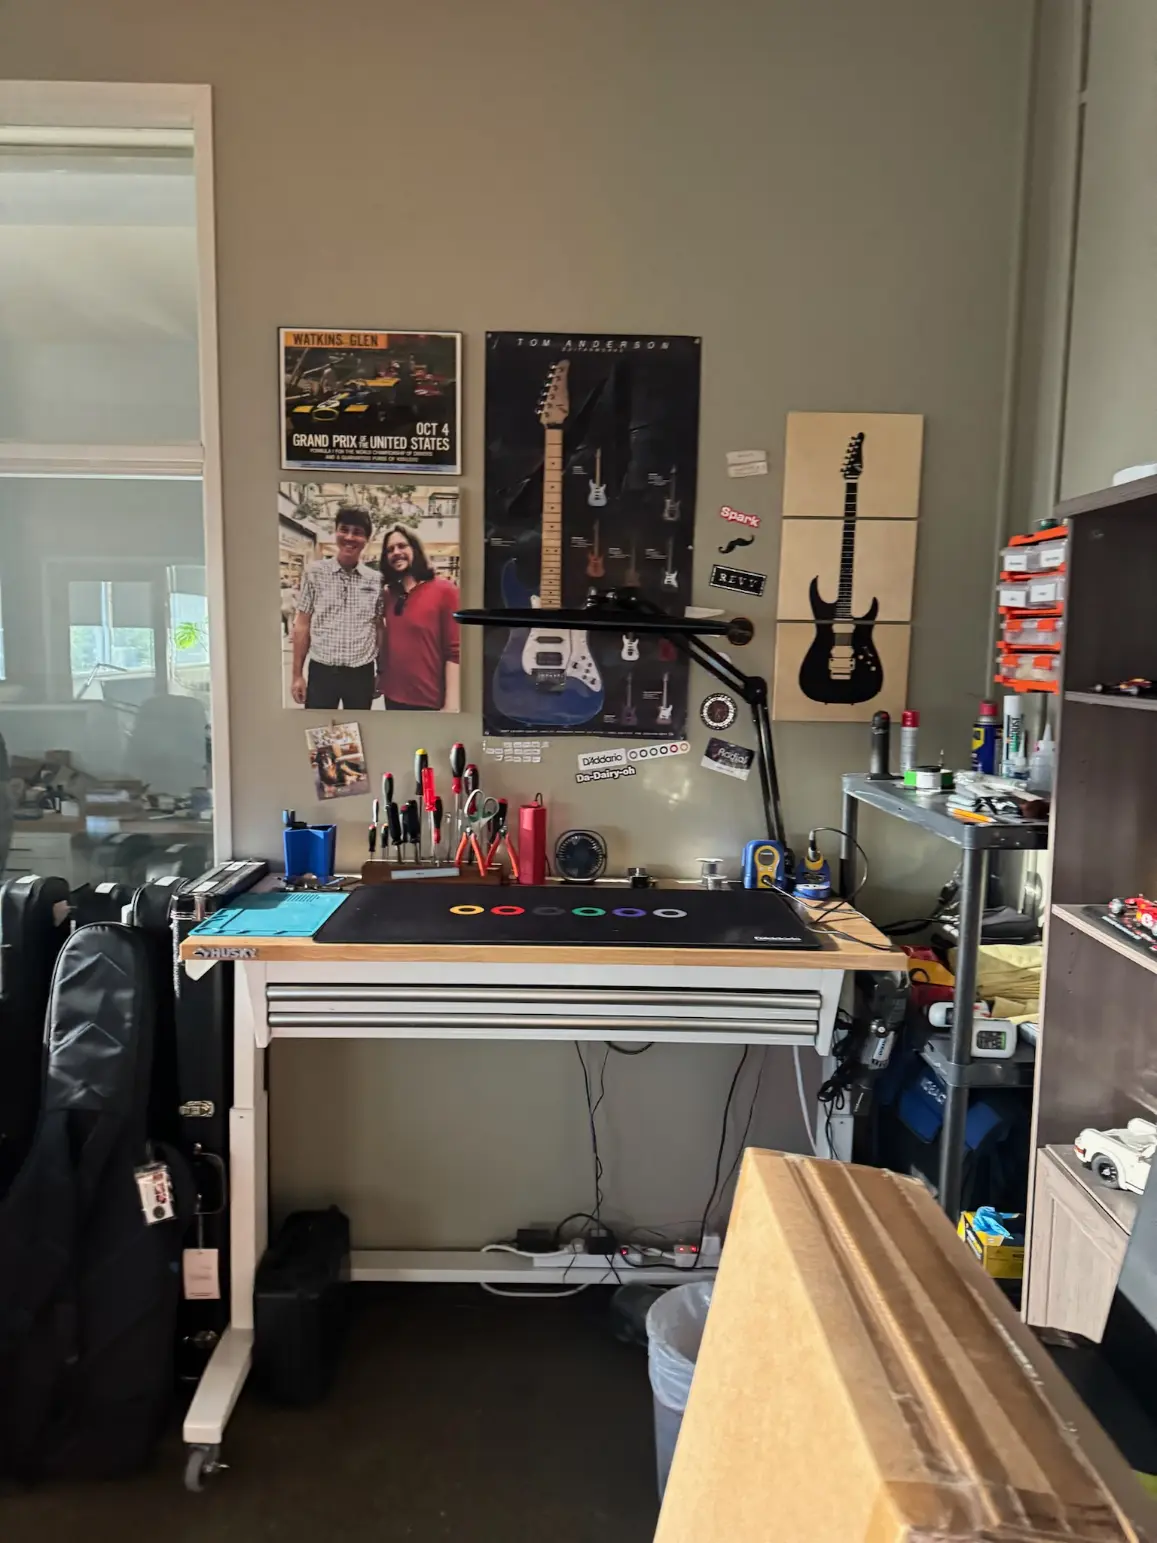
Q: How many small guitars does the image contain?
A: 9